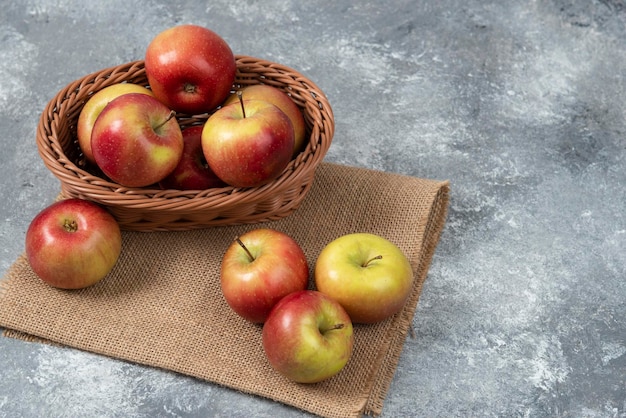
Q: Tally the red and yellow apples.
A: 10